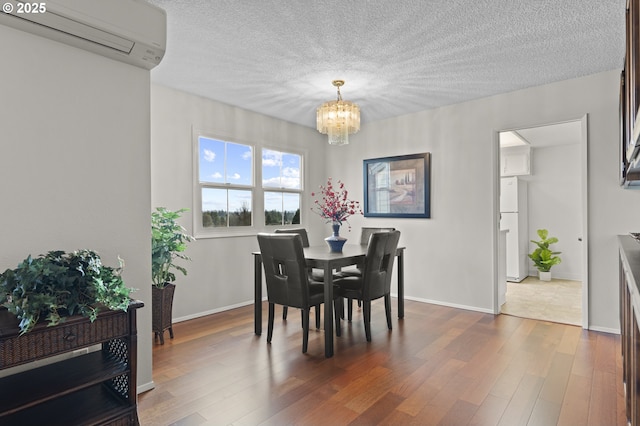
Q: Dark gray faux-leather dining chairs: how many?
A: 4